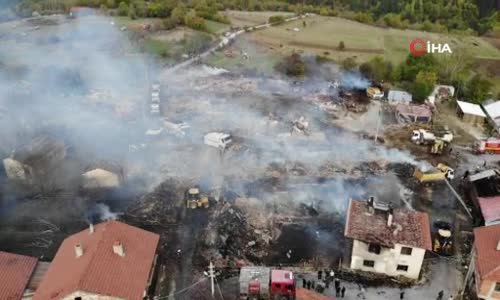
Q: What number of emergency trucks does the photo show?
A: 2